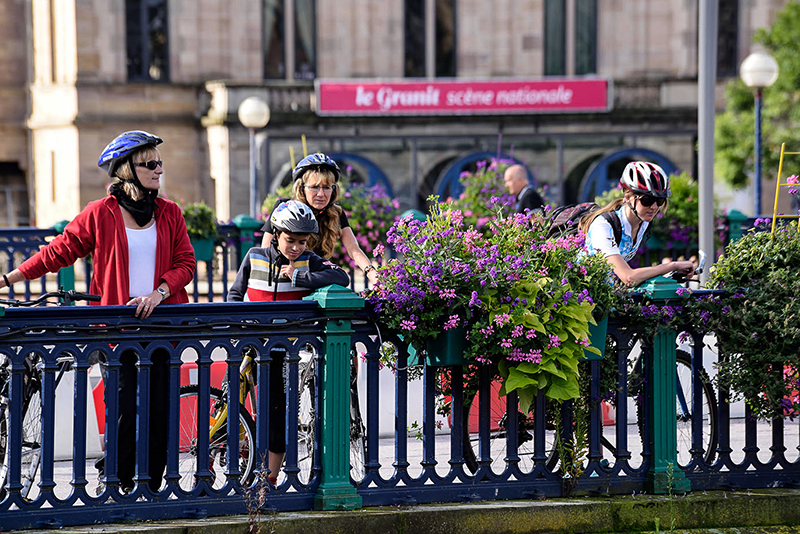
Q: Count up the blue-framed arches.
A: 3